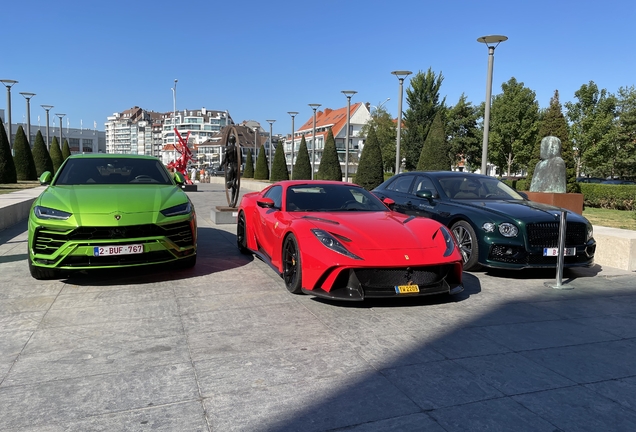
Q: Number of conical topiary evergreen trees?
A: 12